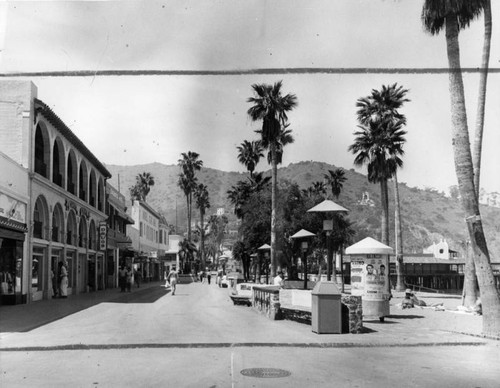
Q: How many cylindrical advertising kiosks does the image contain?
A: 1